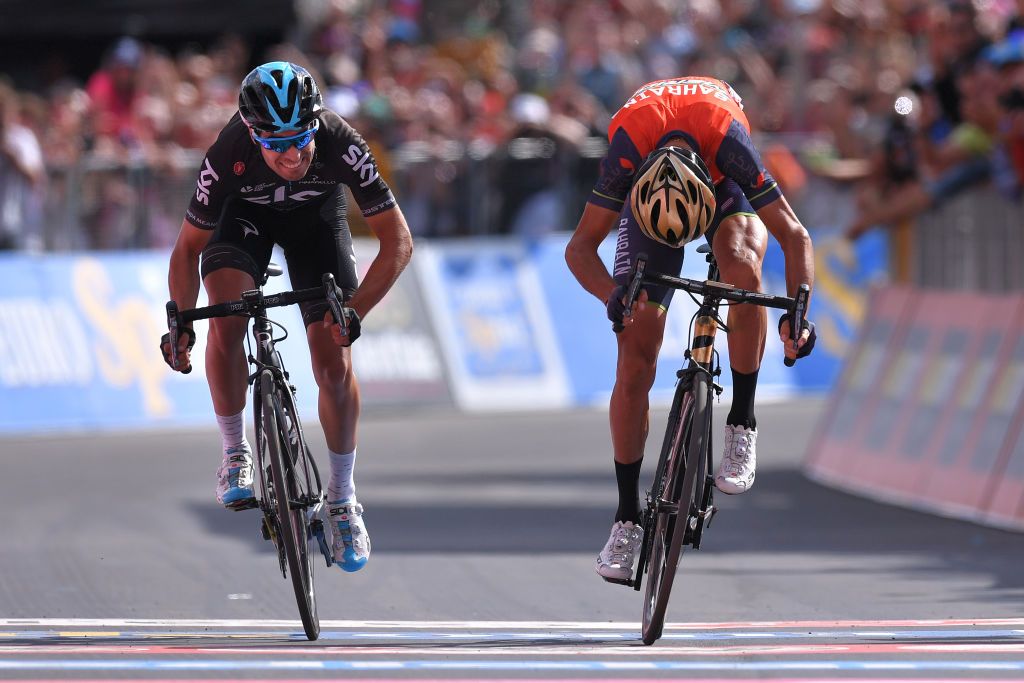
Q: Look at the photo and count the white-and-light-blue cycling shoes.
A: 2